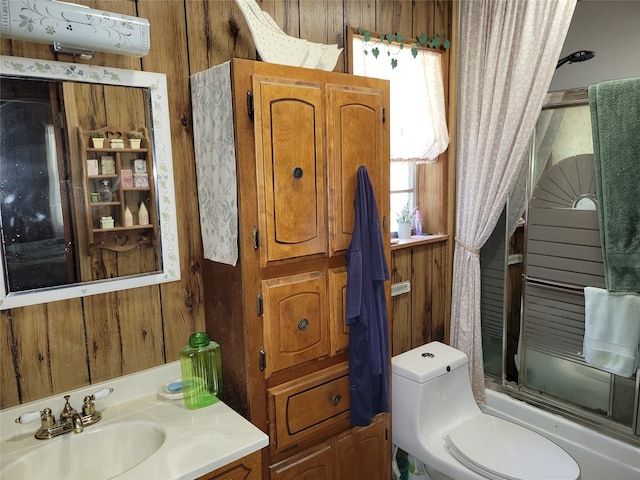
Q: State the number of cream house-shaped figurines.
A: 2